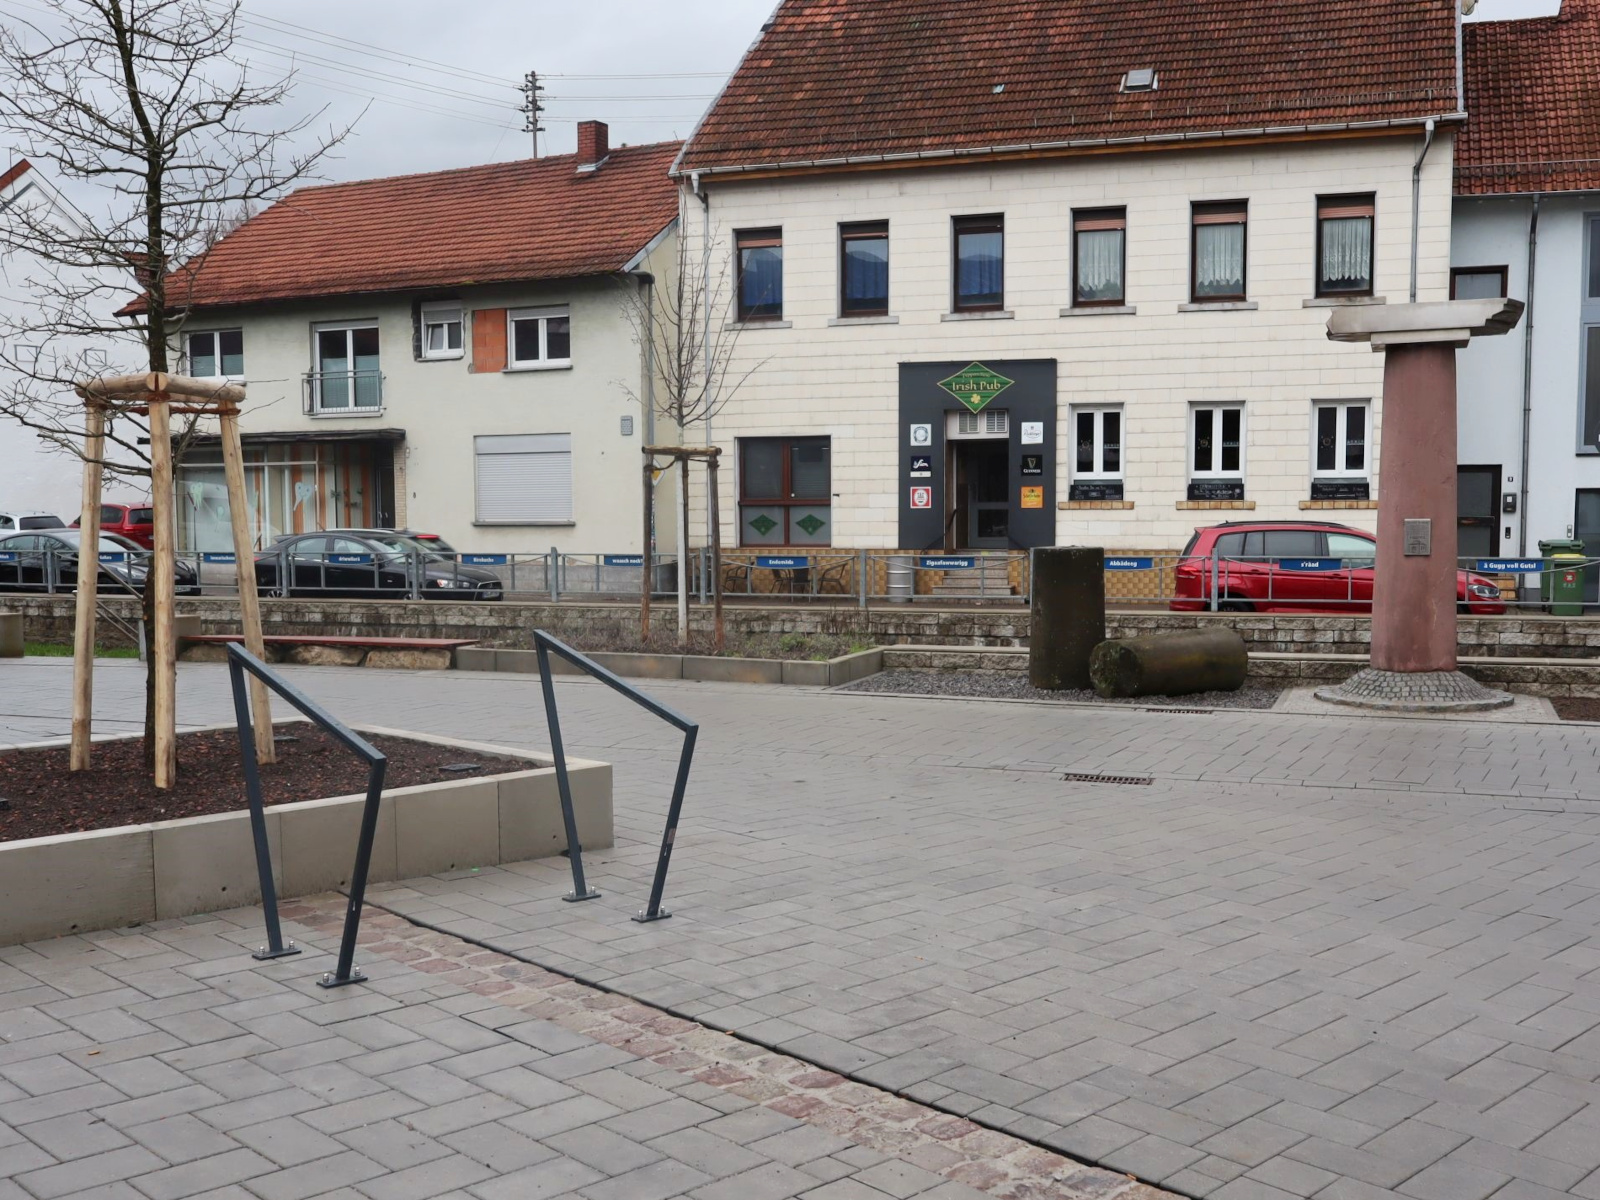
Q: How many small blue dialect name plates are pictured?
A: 11